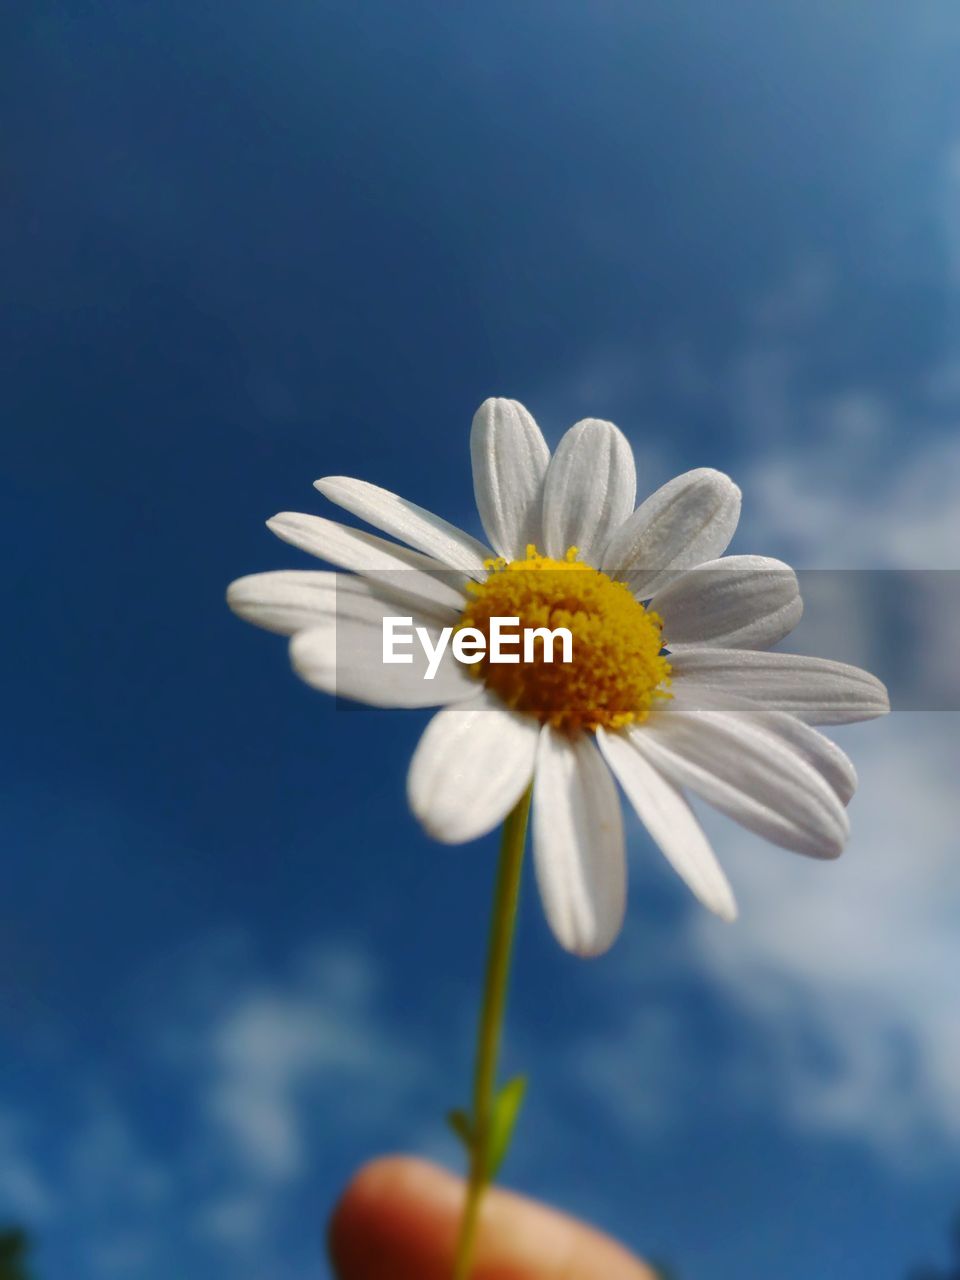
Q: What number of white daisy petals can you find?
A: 14